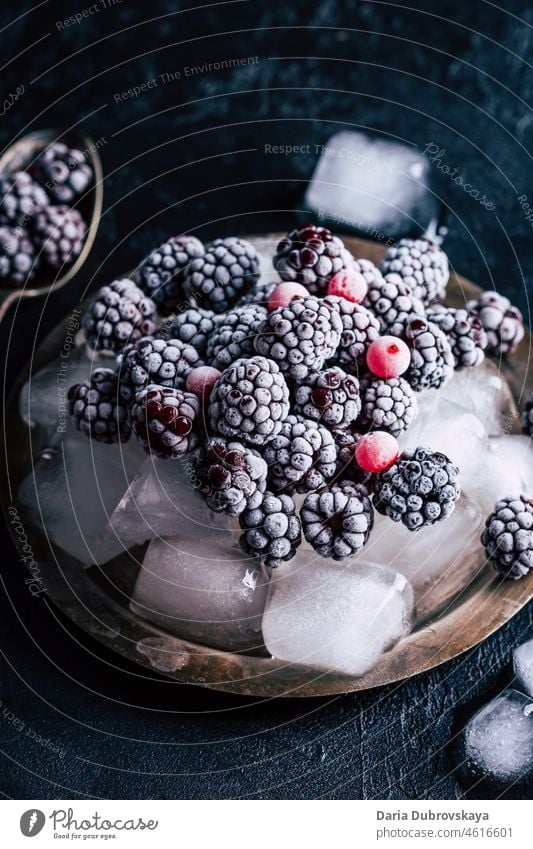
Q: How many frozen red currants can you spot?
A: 5